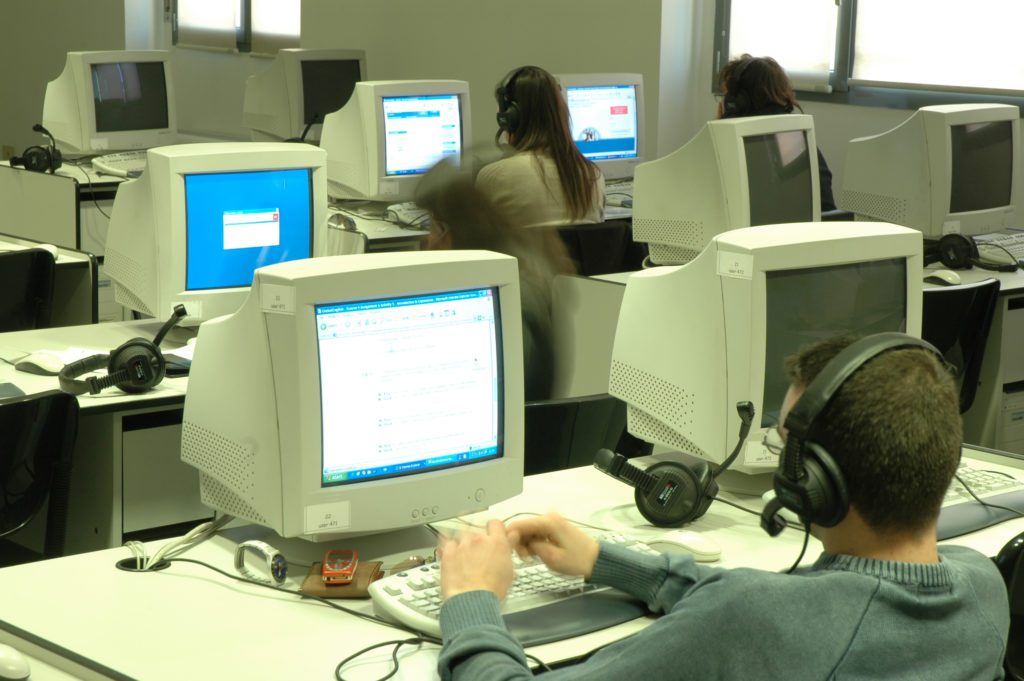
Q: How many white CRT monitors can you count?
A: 9